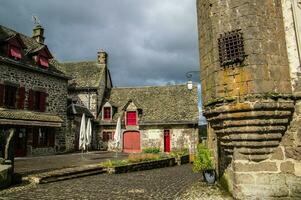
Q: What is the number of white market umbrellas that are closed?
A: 3